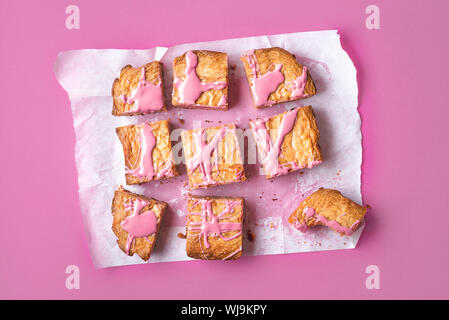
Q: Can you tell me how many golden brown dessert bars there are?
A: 9